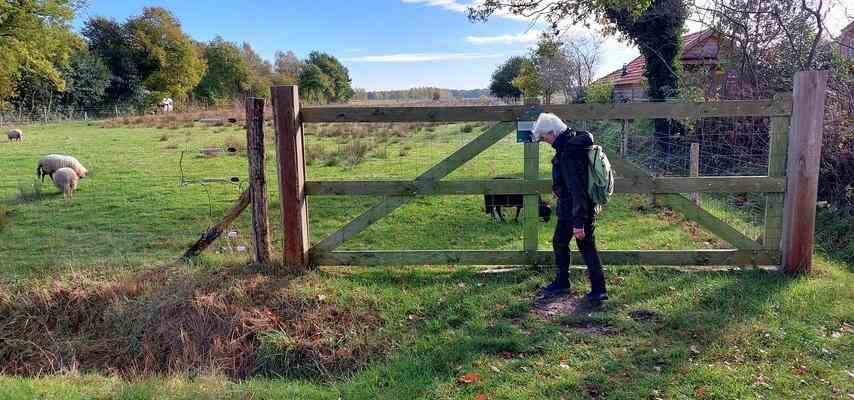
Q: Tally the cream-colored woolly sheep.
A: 3